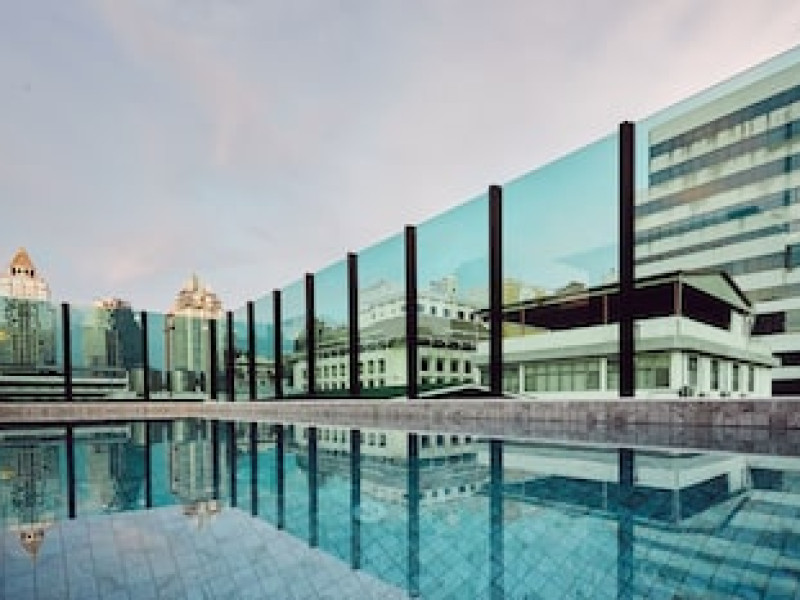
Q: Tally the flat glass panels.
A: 12